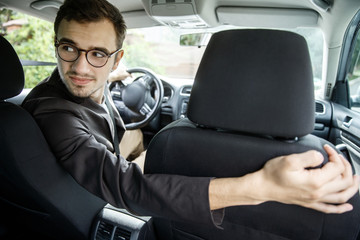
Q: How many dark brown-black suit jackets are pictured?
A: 1